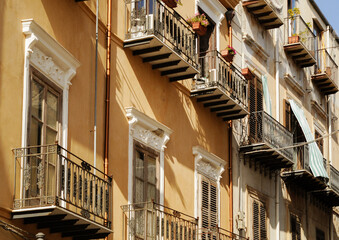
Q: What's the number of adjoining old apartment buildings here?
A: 2